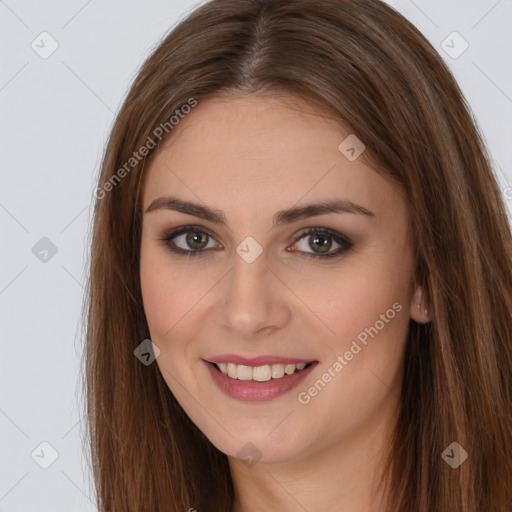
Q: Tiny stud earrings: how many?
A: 2